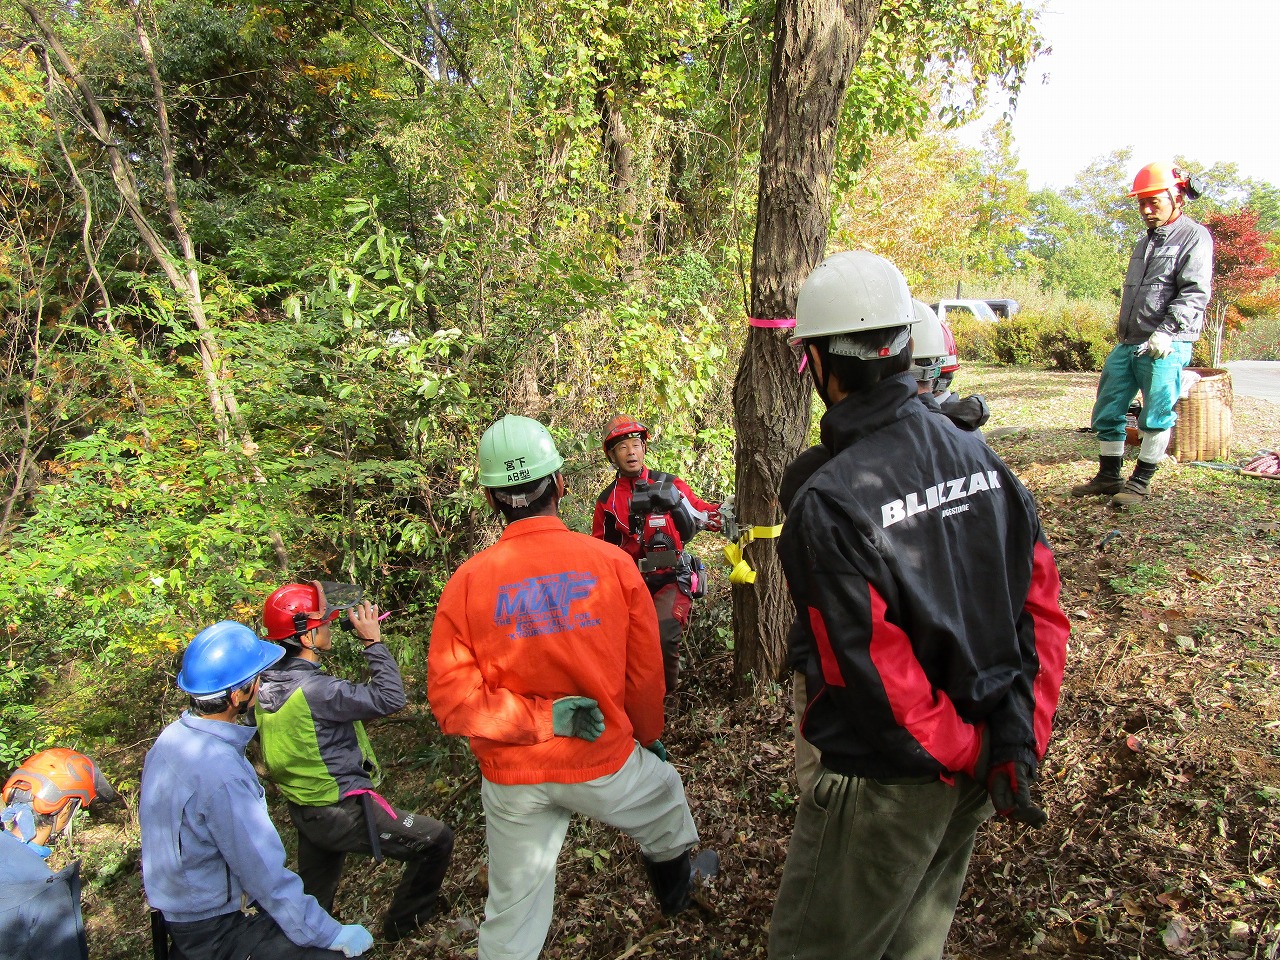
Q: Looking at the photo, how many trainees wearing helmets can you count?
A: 8